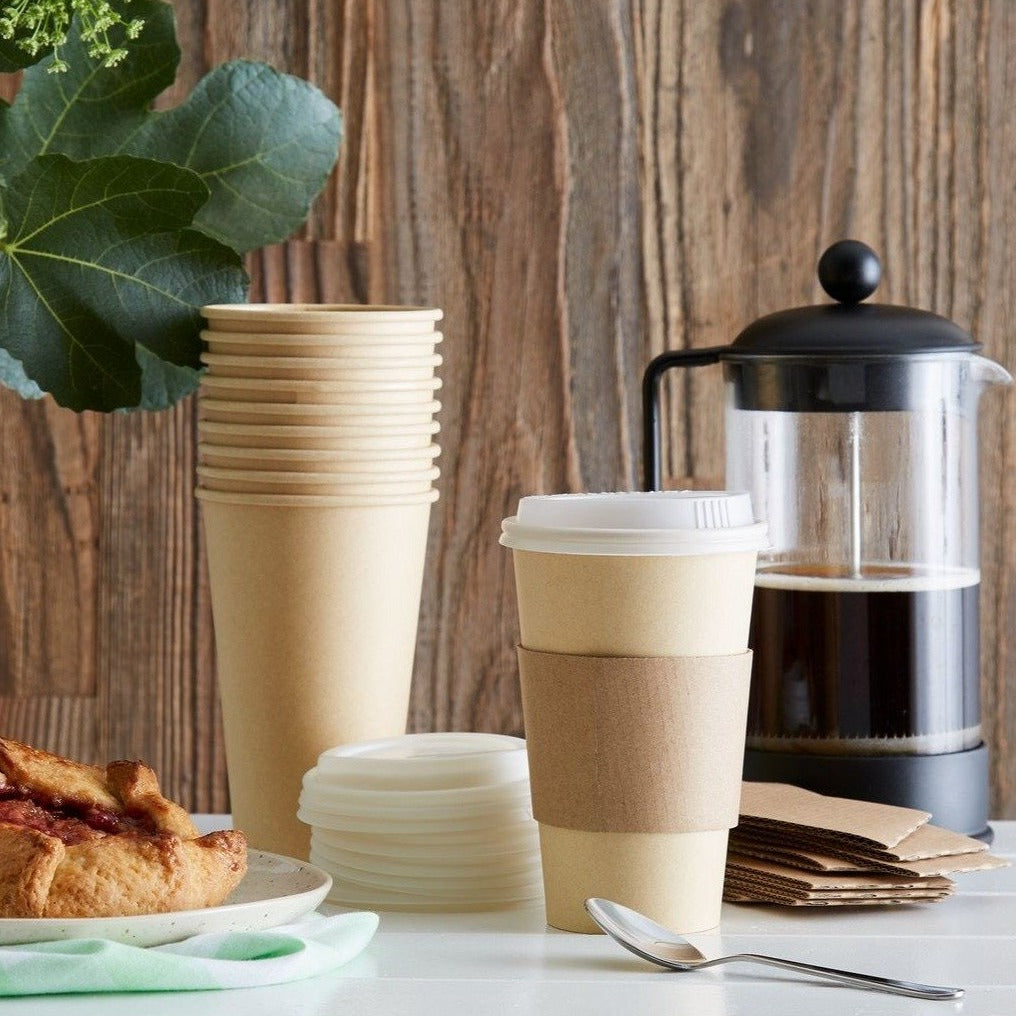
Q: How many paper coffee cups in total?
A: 10